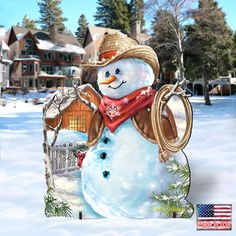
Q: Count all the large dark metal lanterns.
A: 0